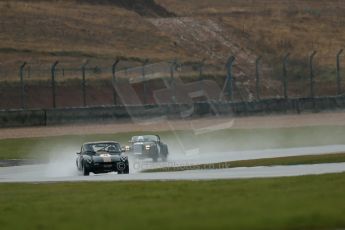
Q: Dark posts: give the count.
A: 12